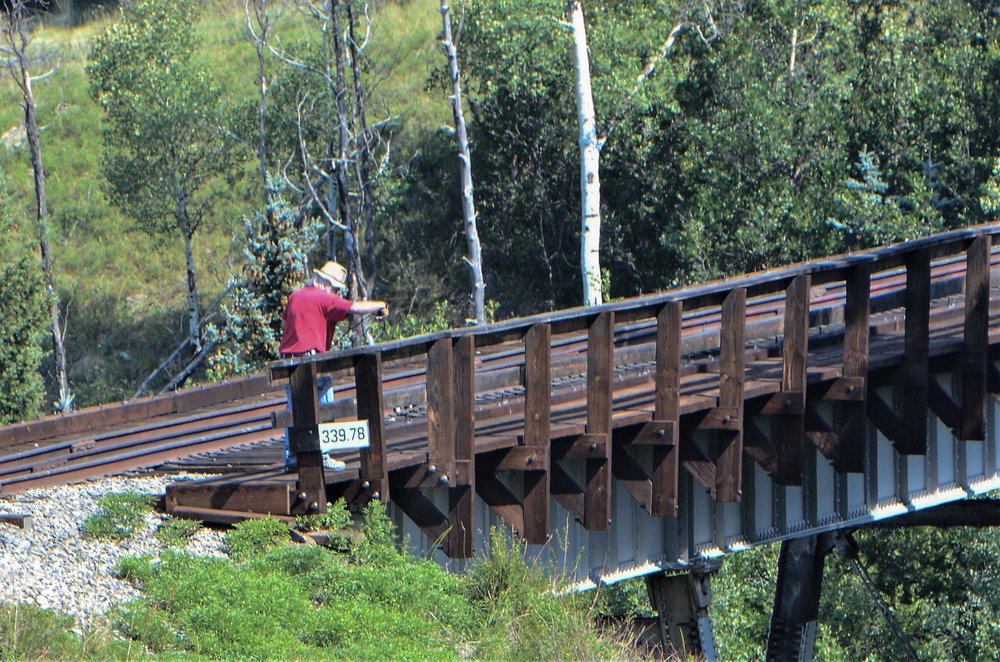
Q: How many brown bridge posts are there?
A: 12